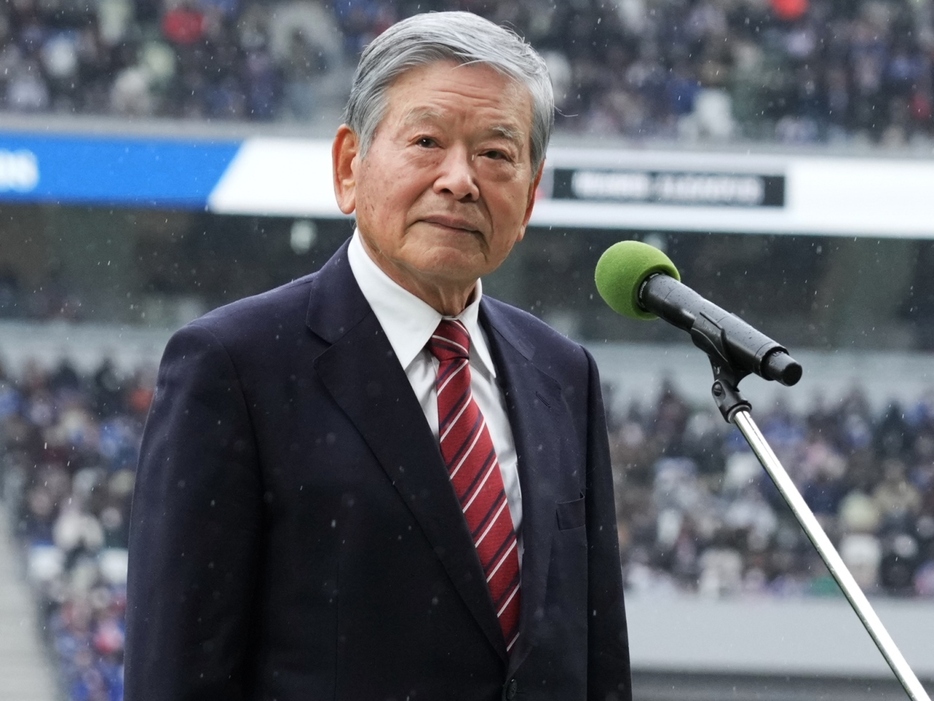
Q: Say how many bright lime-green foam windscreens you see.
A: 1